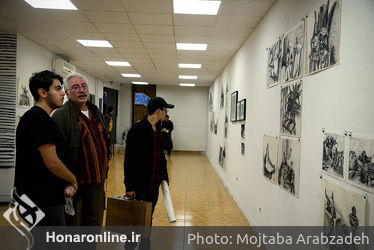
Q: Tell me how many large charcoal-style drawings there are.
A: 9